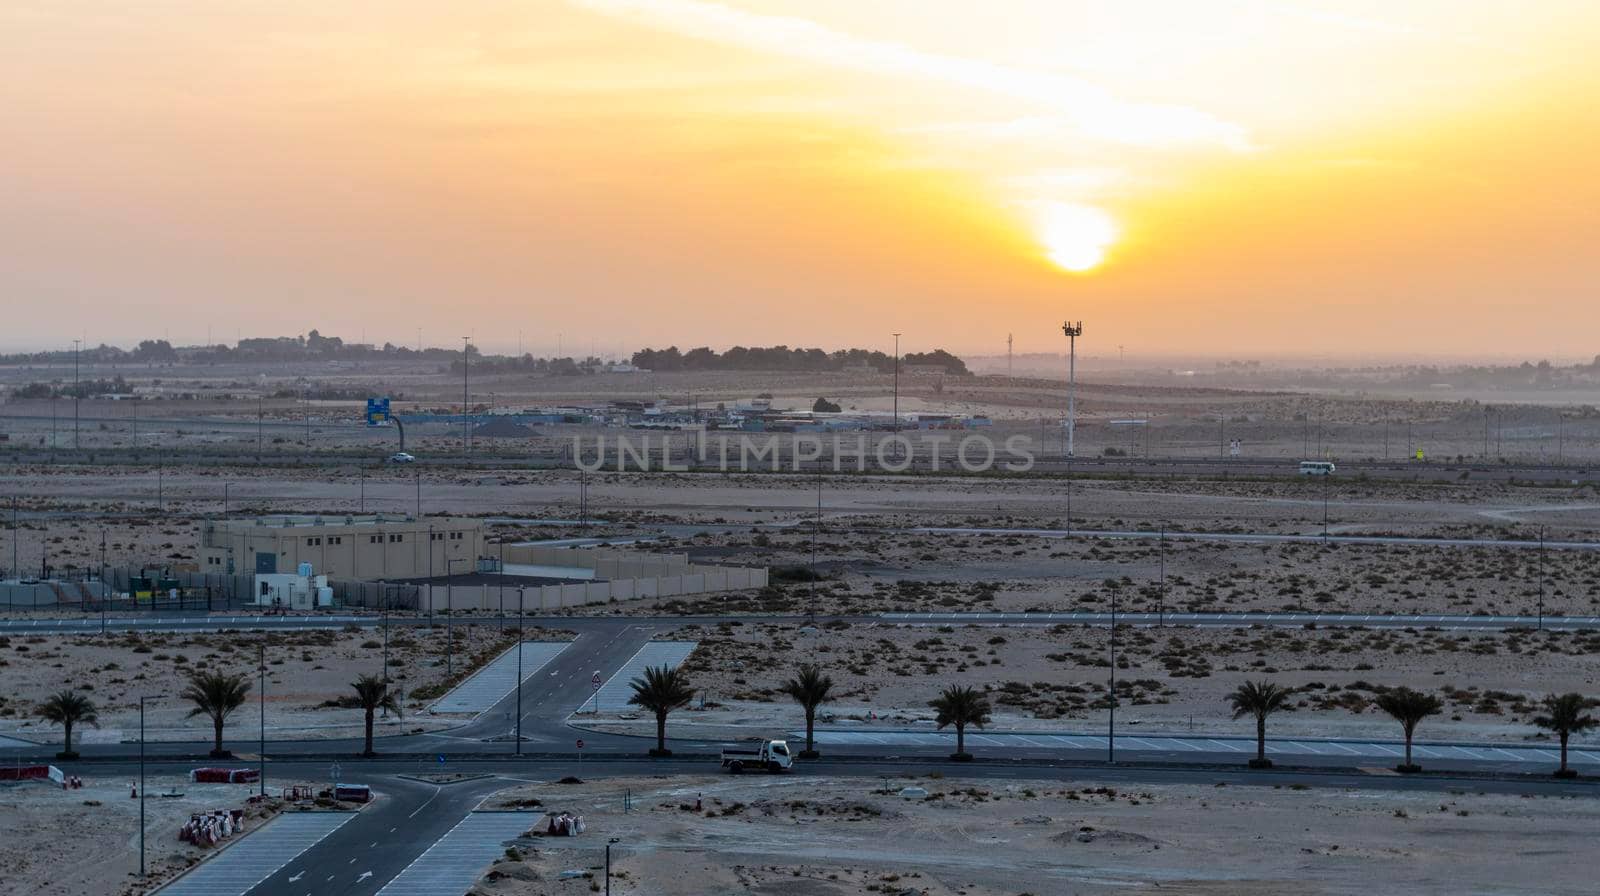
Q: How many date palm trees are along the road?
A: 9